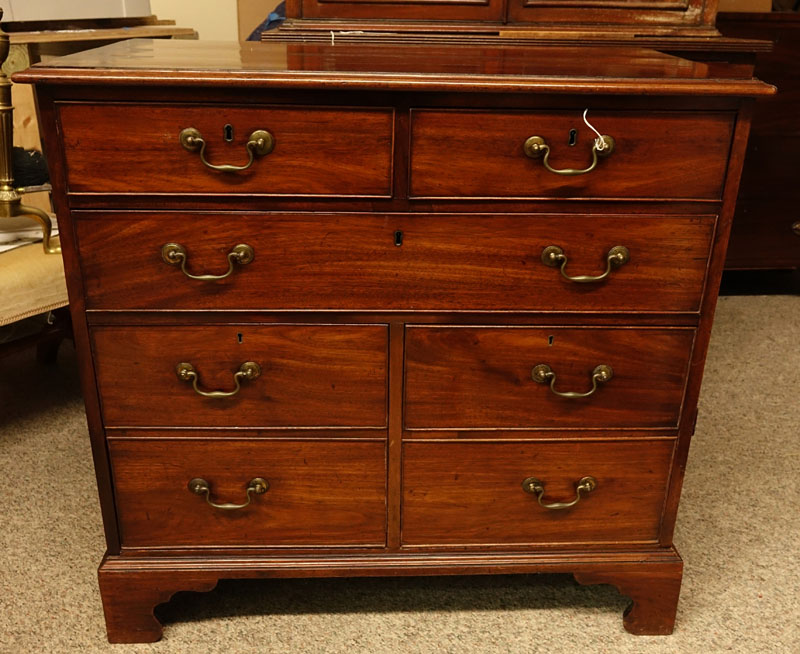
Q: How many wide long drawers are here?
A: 1